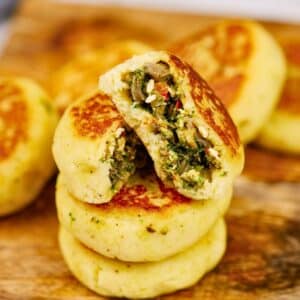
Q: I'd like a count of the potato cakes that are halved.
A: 1